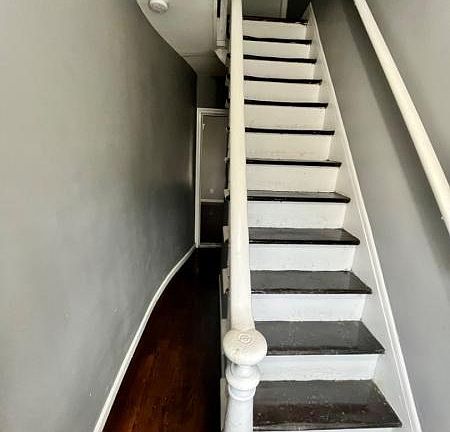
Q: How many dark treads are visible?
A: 12